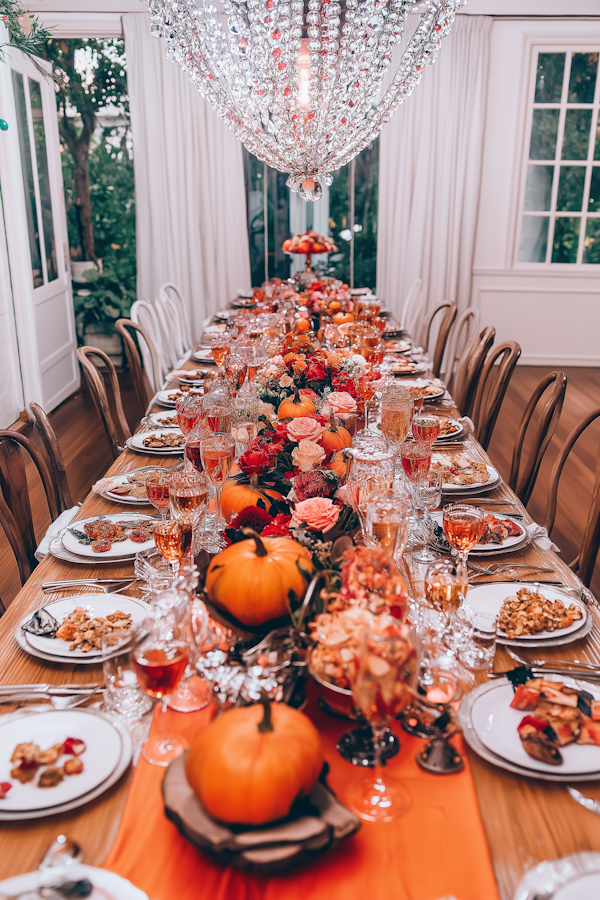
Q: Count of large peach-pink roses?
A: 4